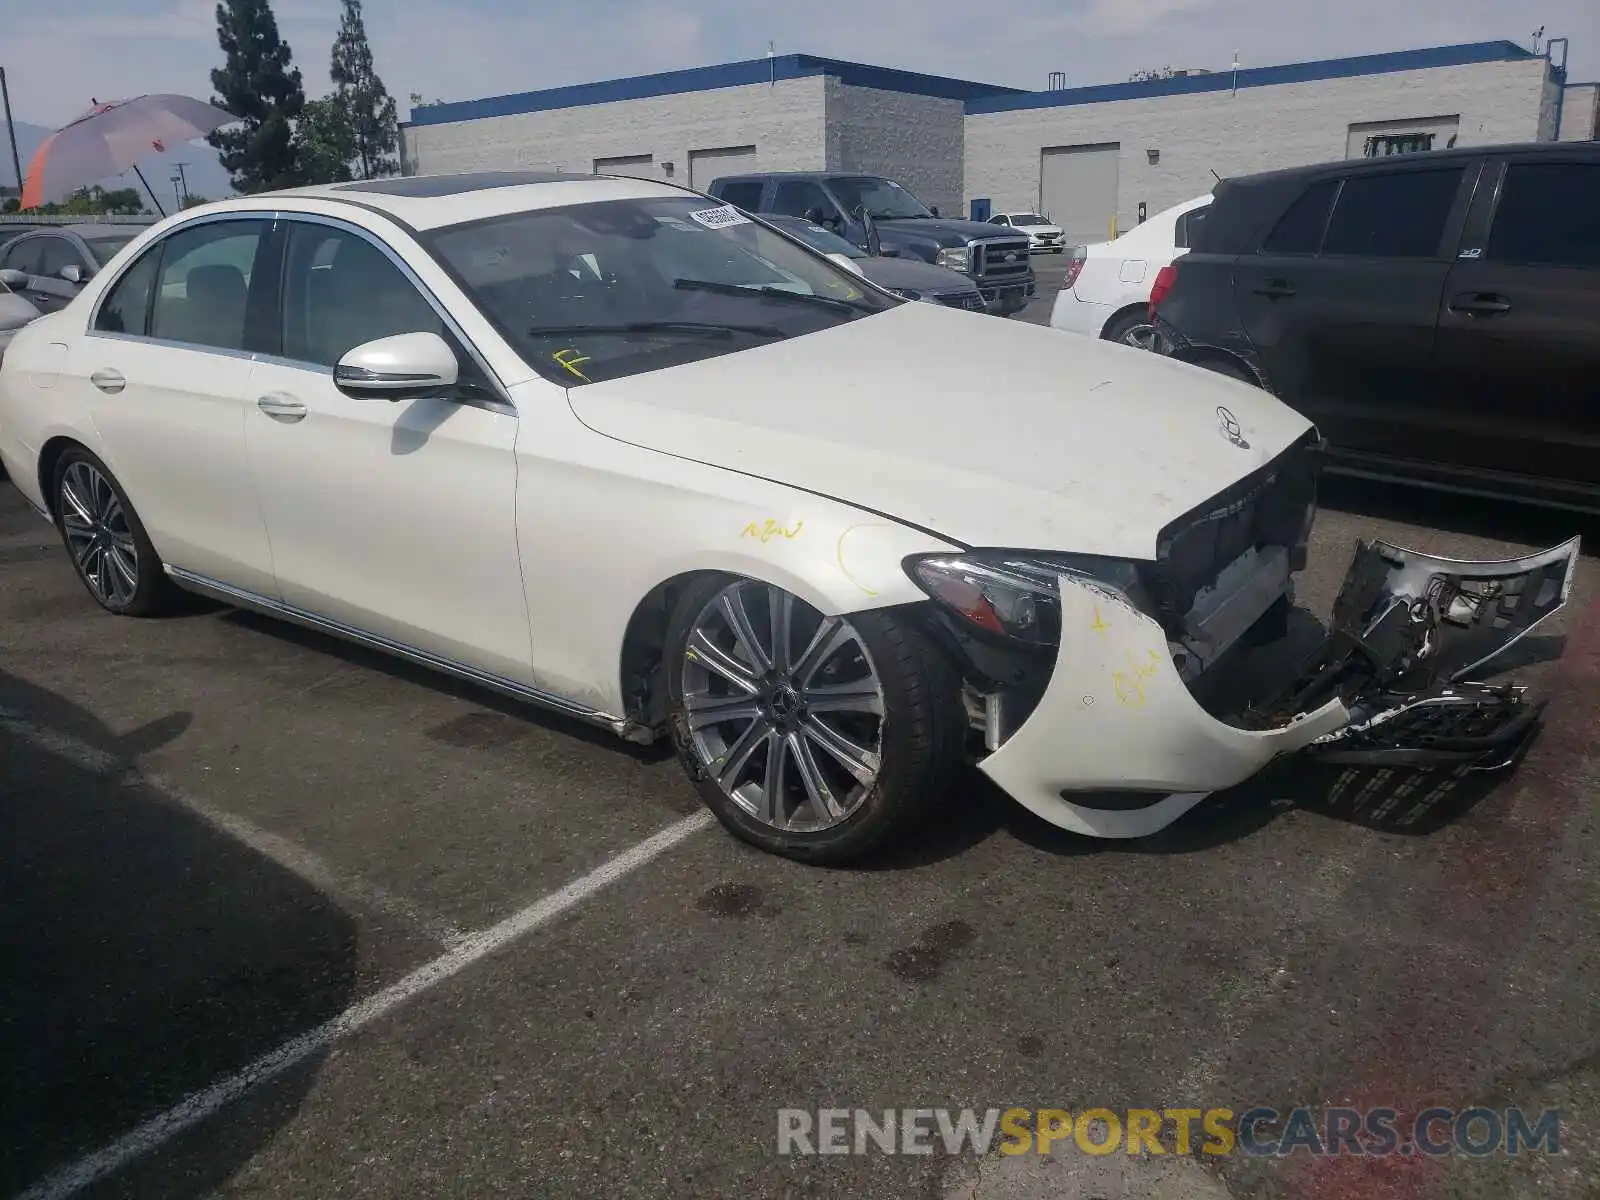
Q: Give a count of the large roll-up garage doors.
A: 4